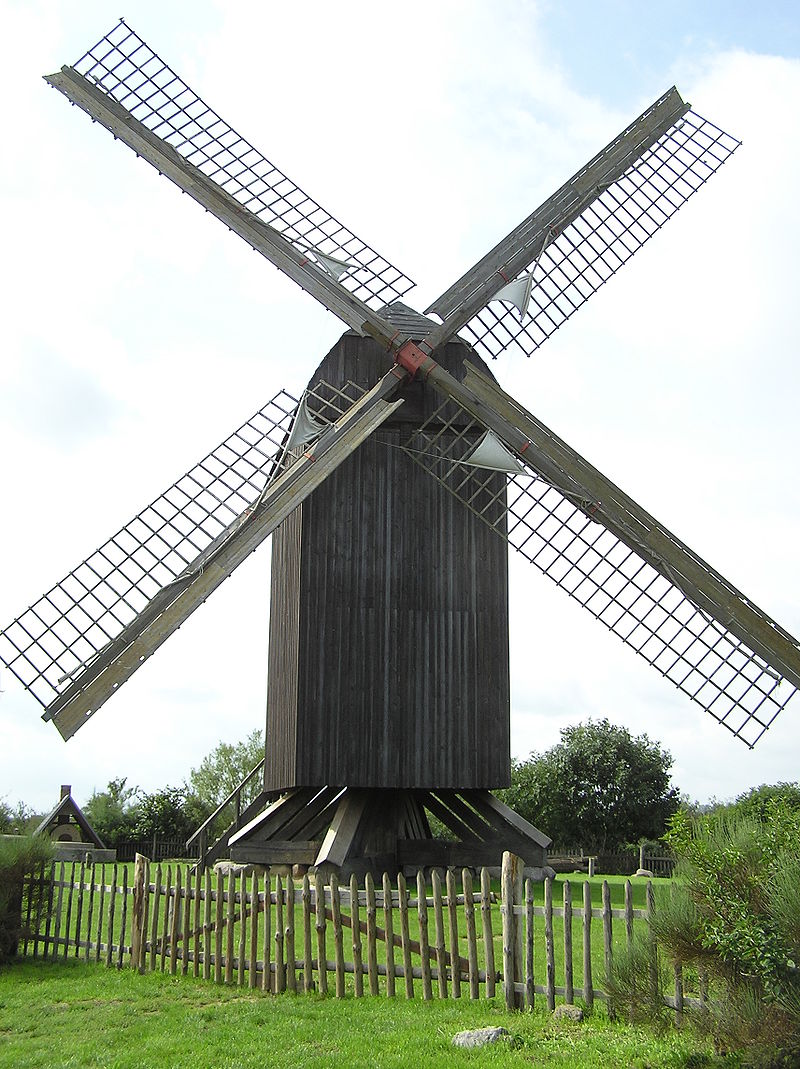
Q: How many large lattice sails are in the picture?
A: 4